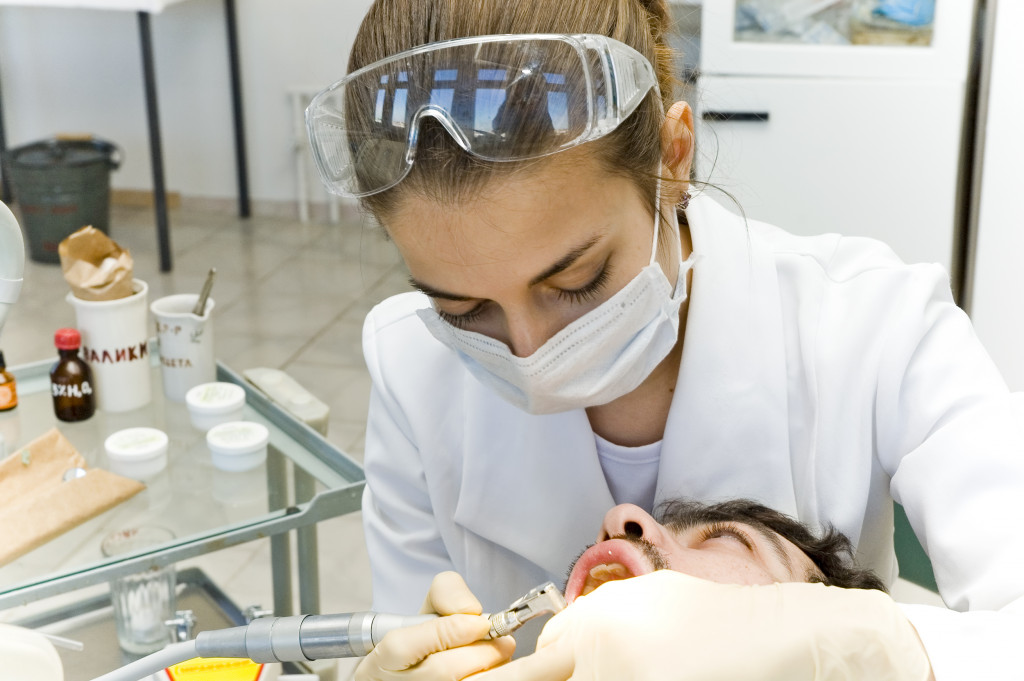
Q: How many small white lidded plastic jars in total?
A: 3